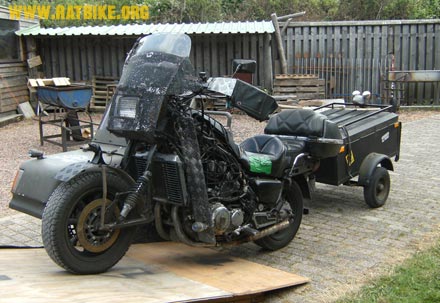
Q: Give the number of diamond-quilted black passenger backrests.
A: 1